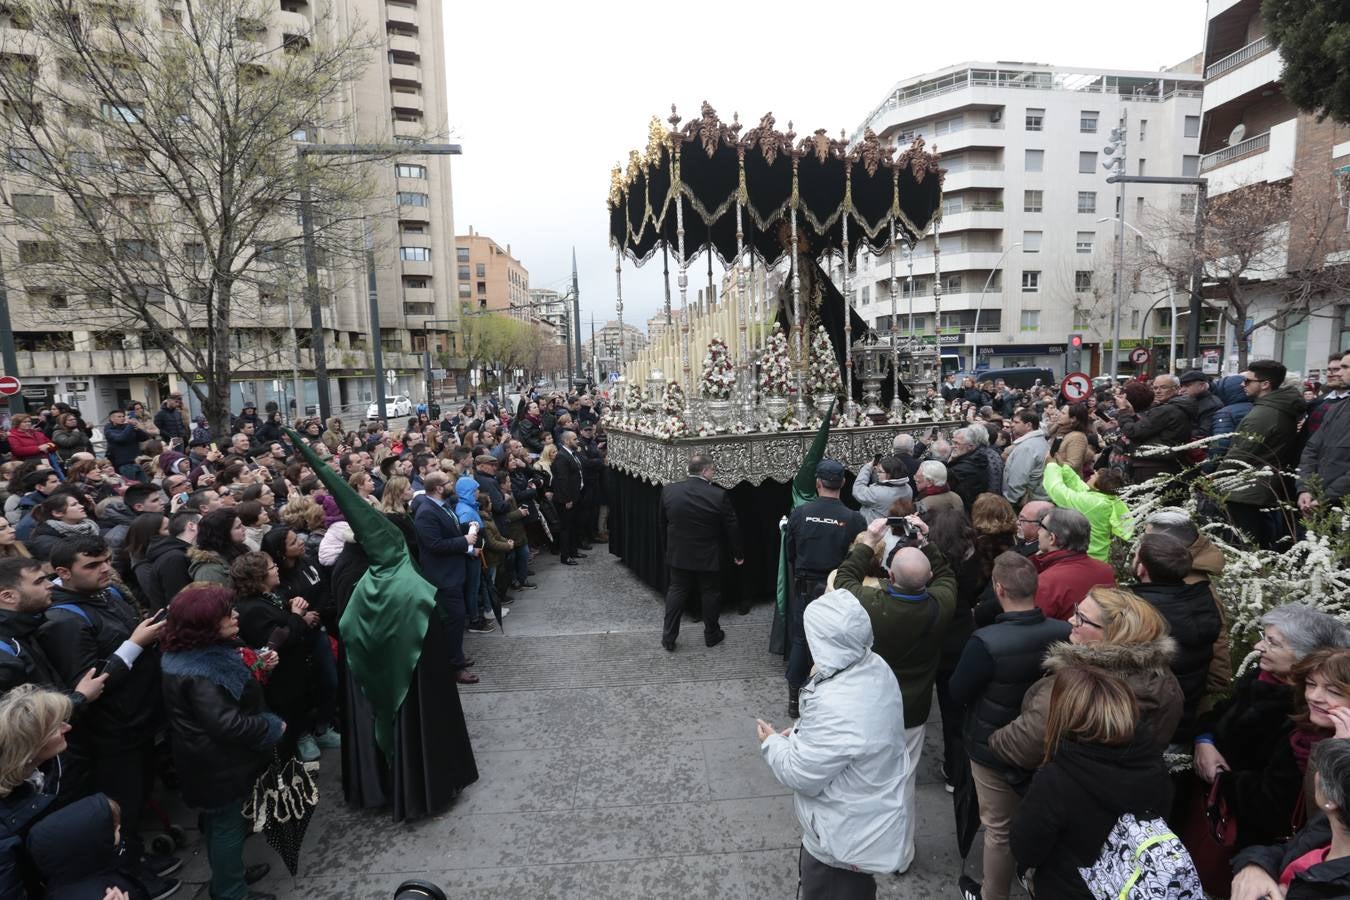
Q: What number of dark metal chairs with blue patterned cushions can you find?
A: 0